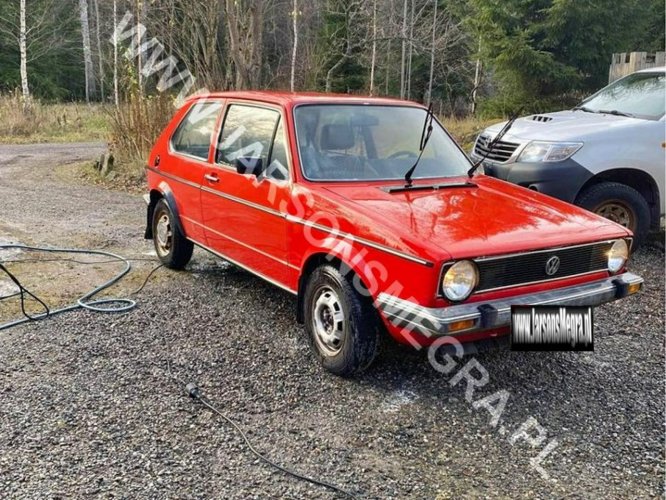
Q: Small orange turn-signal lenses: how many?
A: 2